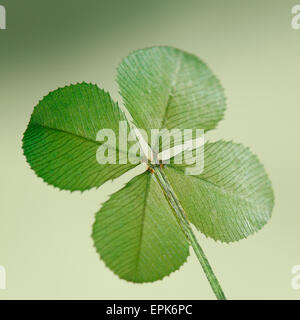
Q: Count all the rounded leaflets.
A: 4